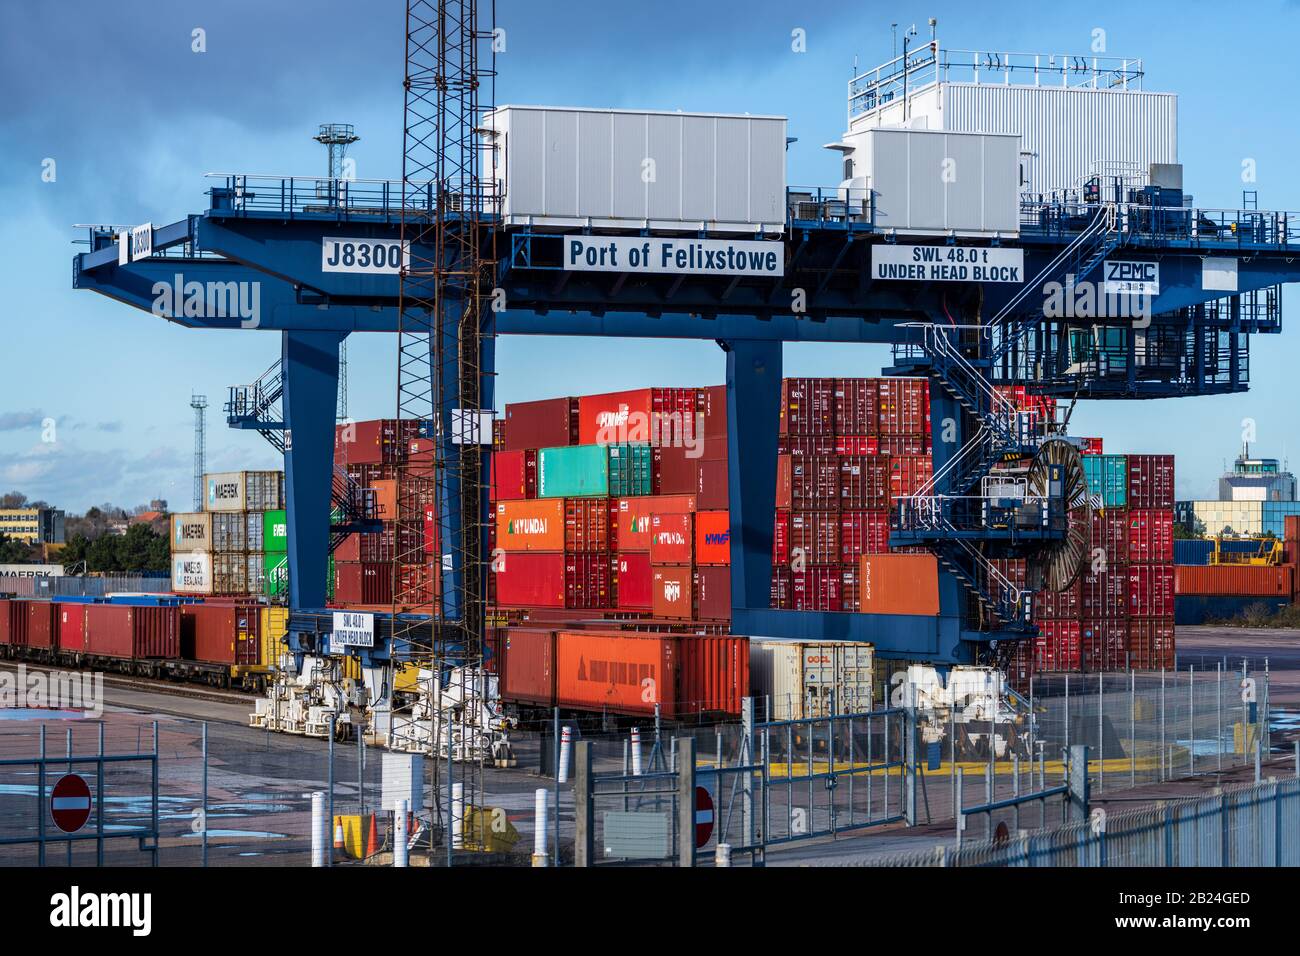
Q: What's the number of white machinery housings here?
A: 3